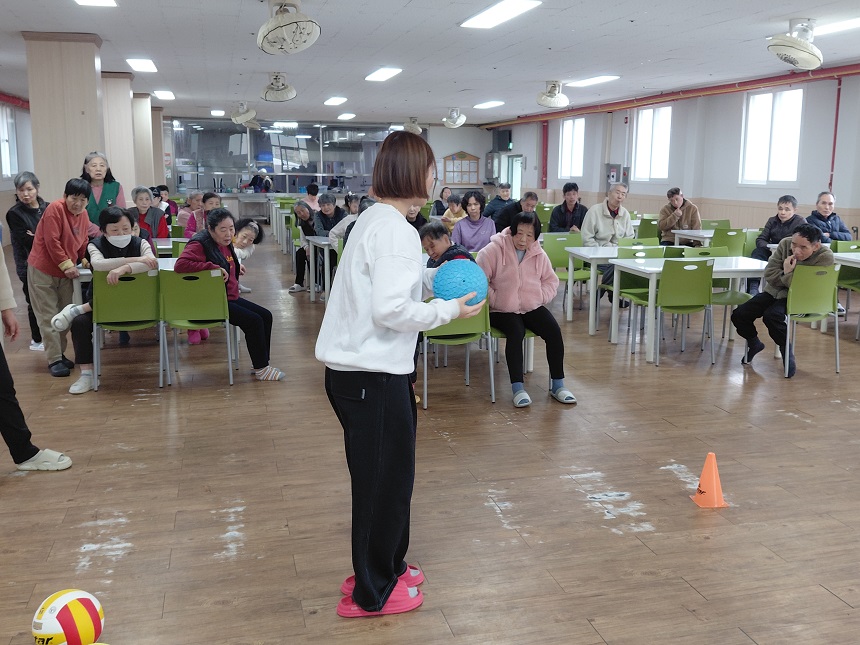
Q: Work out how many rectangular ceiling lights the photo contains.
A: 11